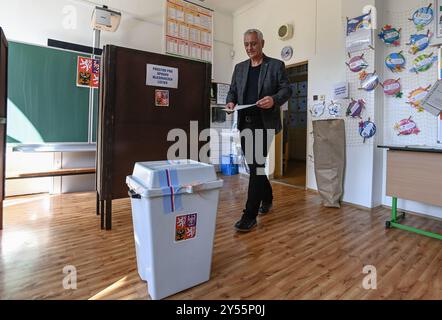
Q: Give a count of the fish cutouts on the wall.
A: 12